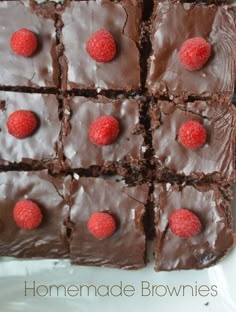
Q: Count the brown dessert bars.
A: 9